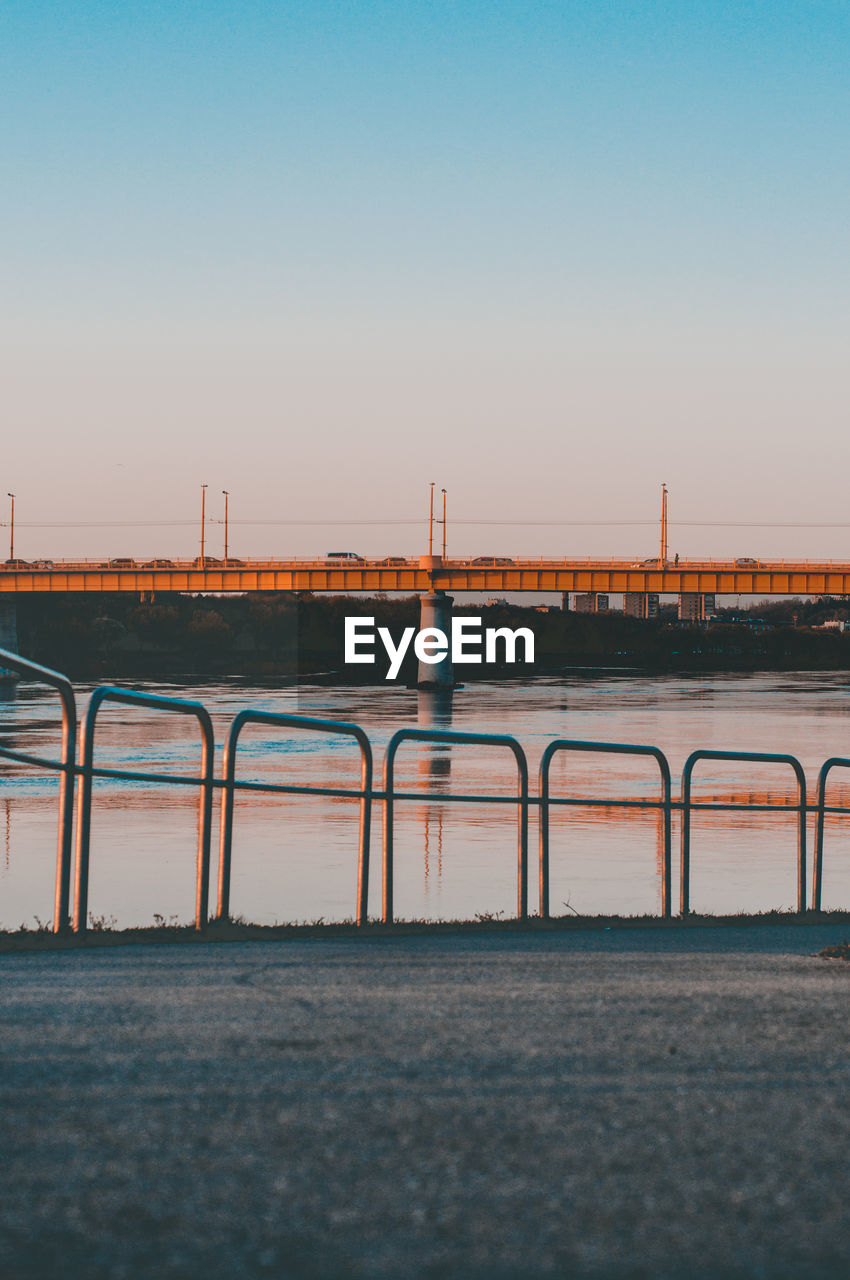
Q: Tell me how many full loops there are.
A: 5